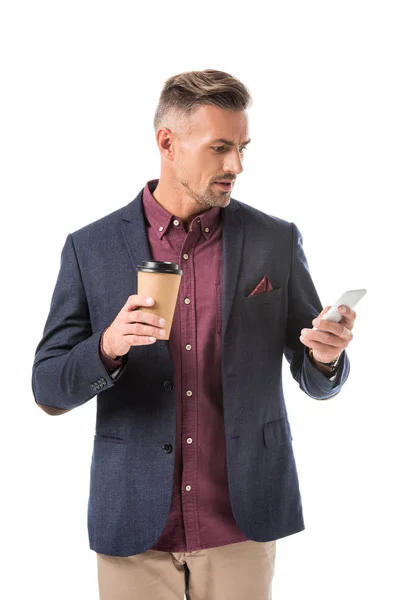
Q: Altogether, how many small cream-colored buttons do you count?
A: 9